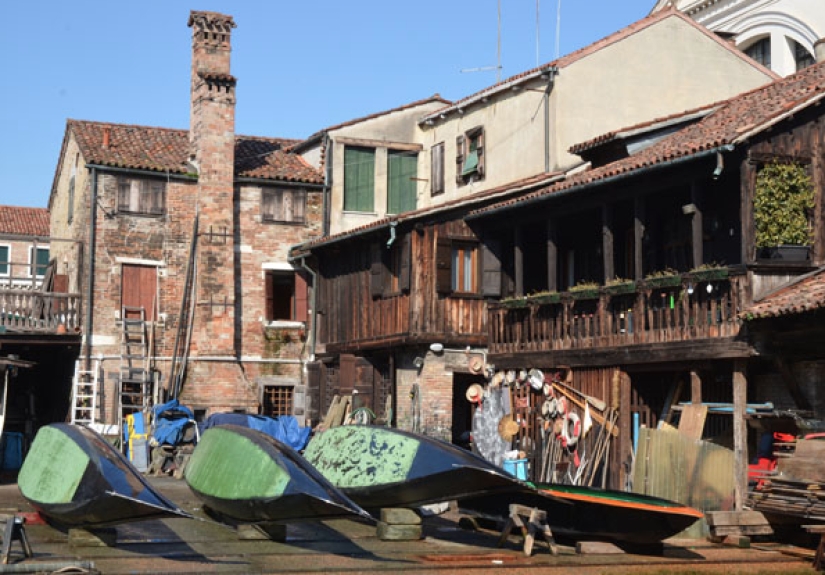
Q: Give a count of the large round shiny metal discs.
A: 1